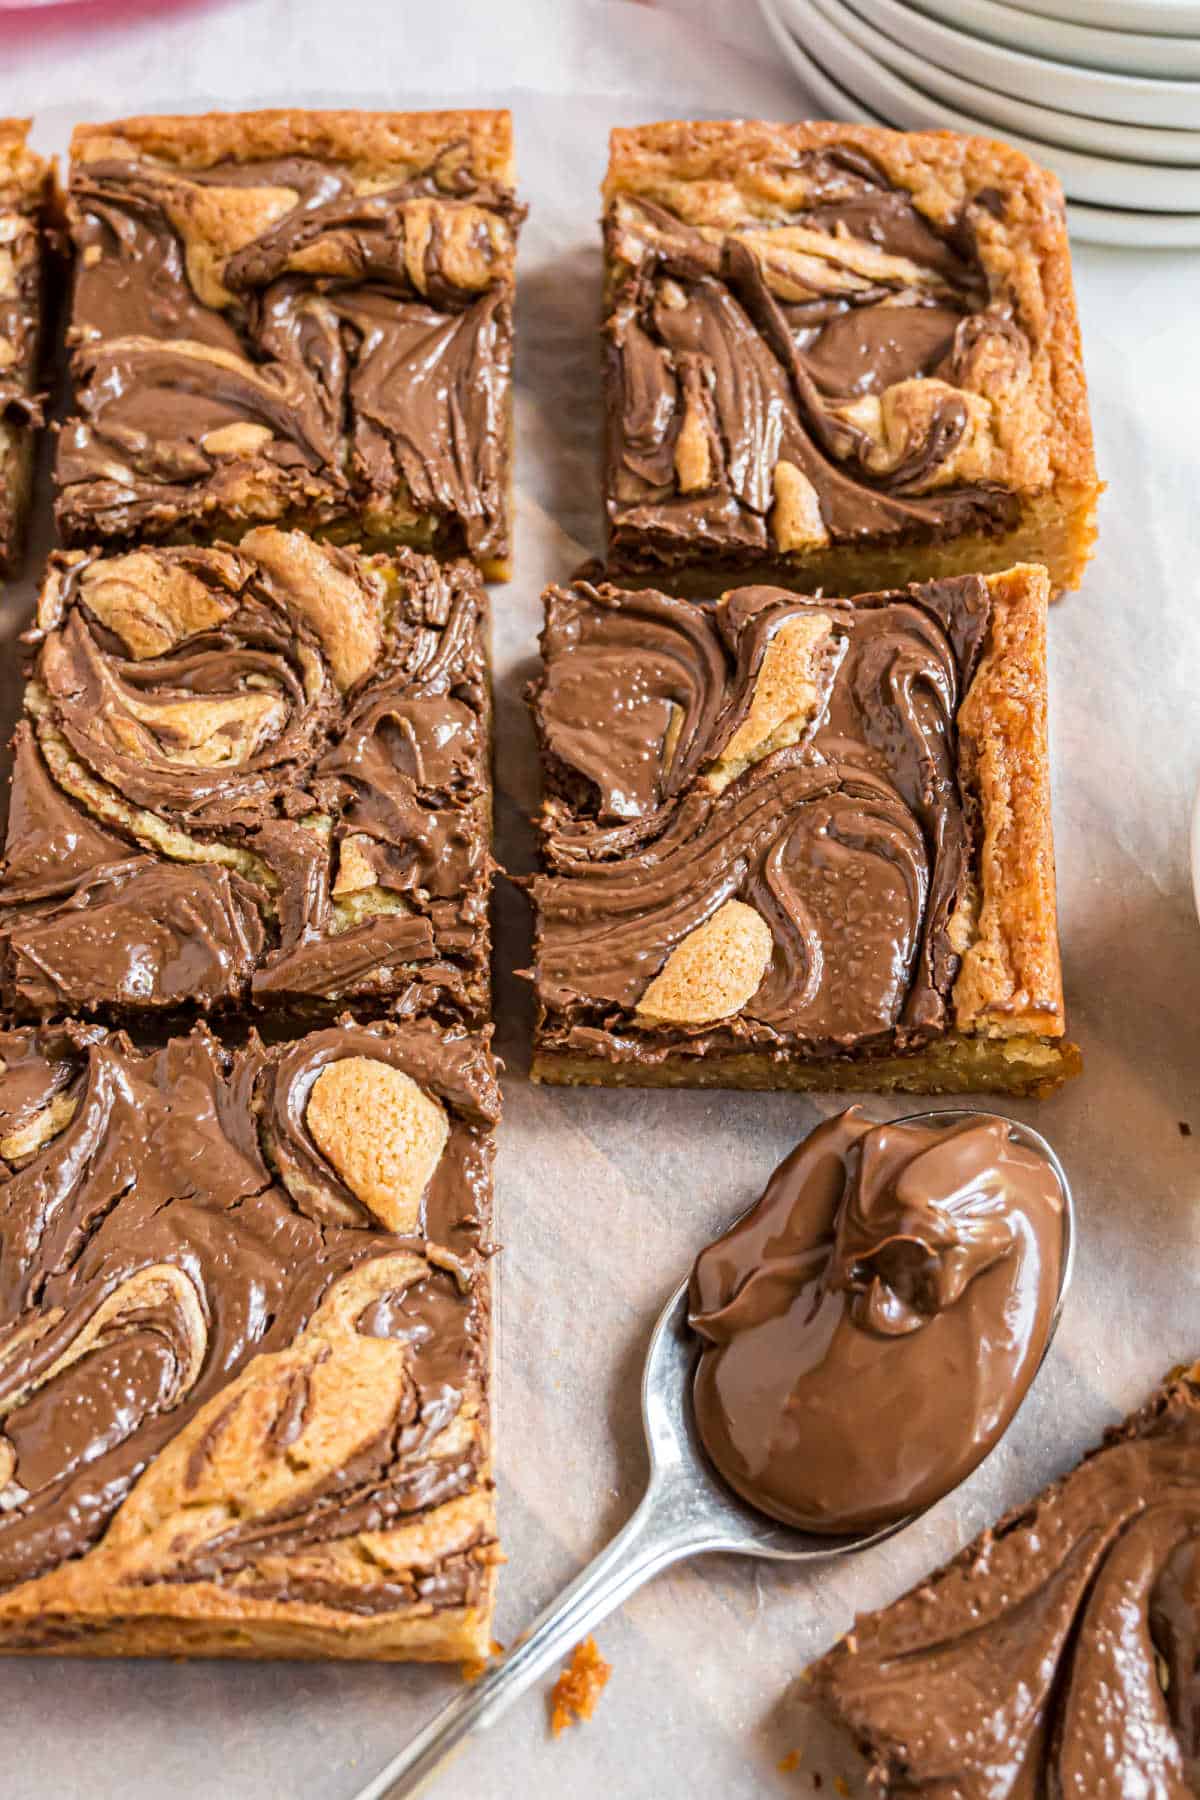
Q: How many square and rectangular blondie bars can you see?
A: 7